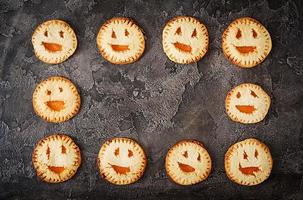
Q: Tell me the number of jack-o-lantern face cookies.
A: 10